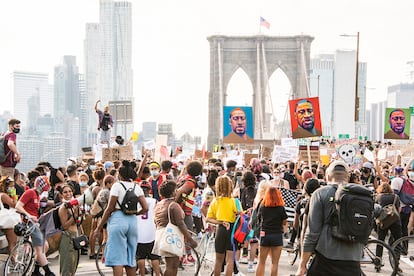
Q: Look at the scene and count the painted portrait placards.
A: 3